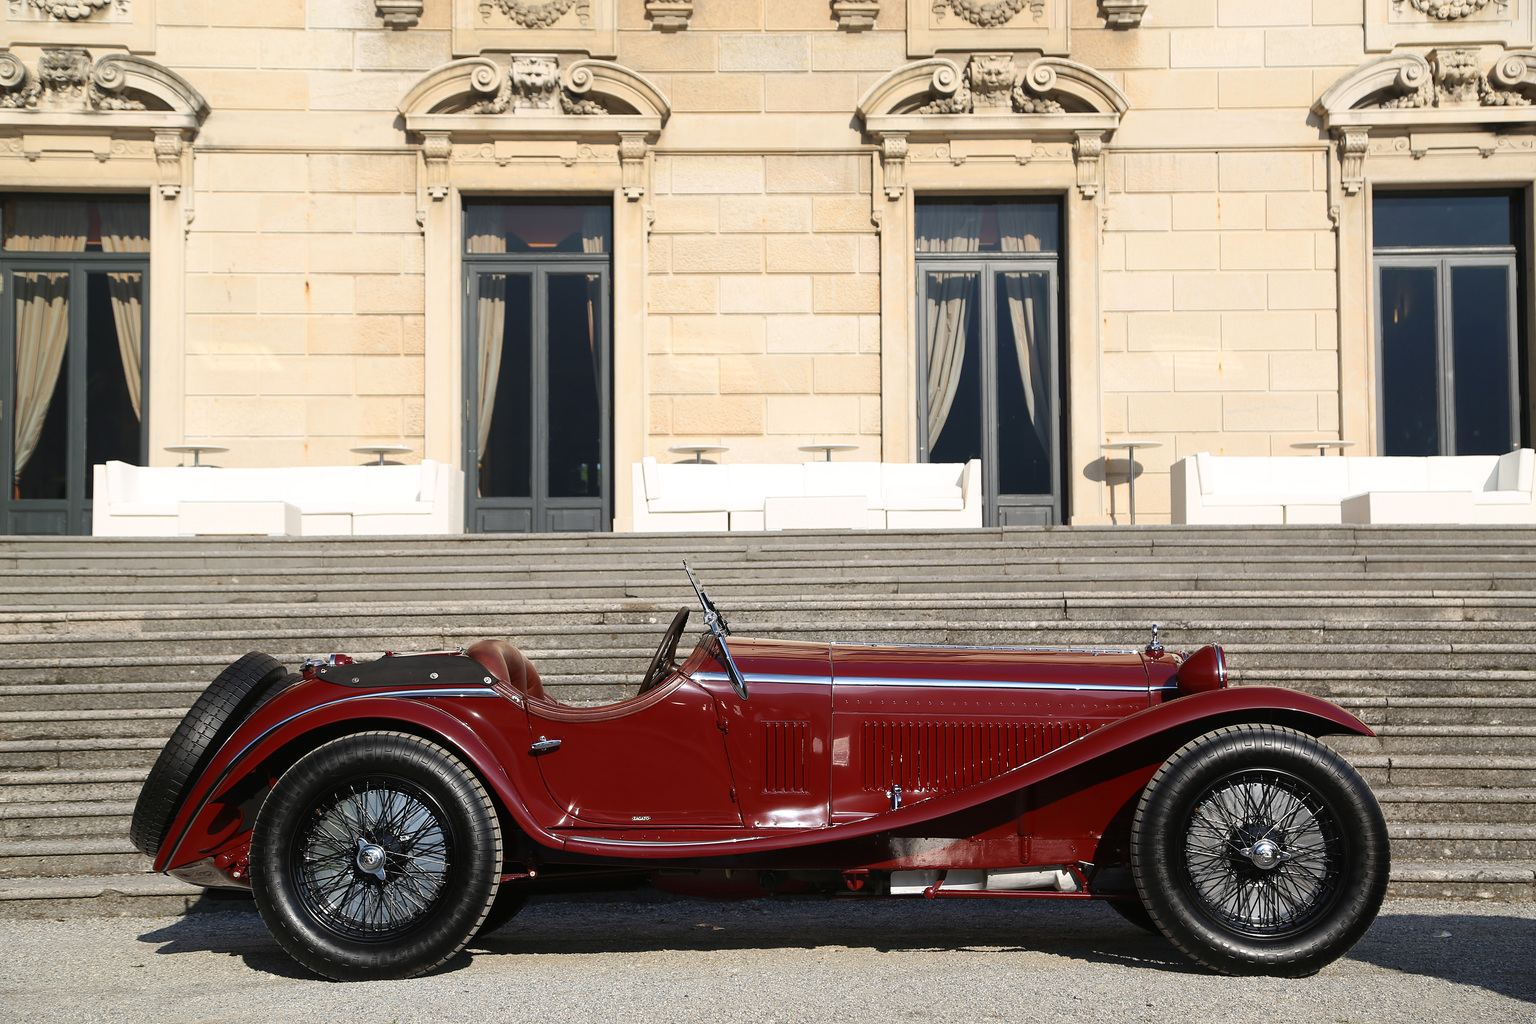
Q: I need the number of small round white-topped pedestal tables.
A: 6